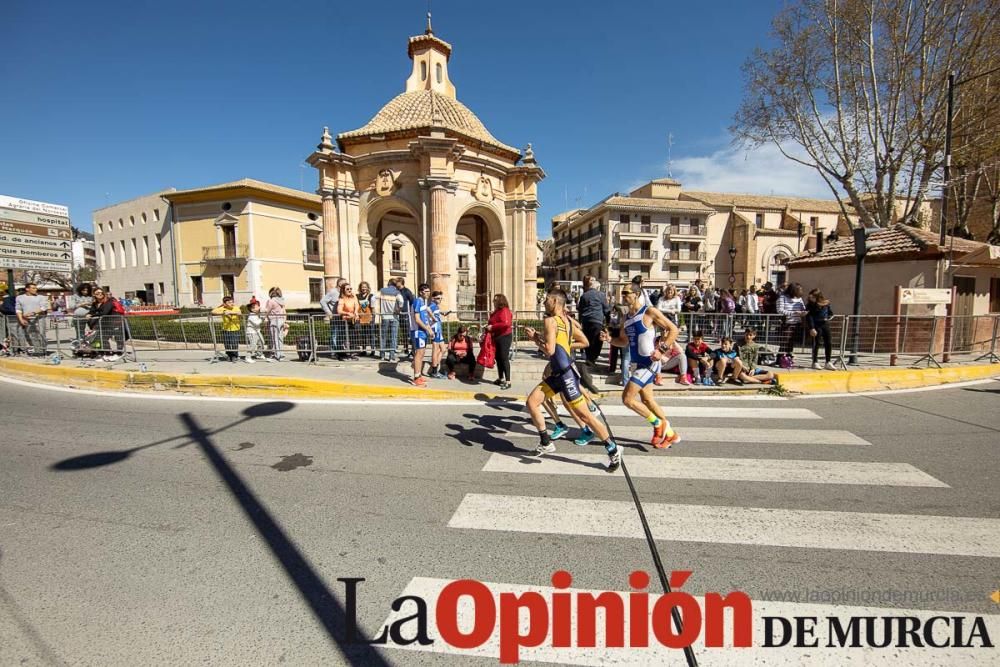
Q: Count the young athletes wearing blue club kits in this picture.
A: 2